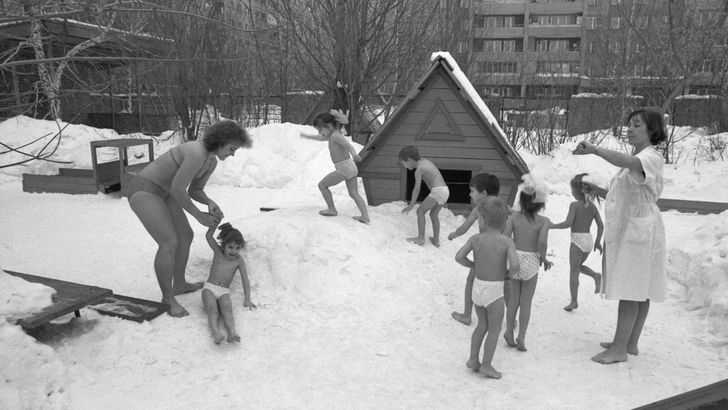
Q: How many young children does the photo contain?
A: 7